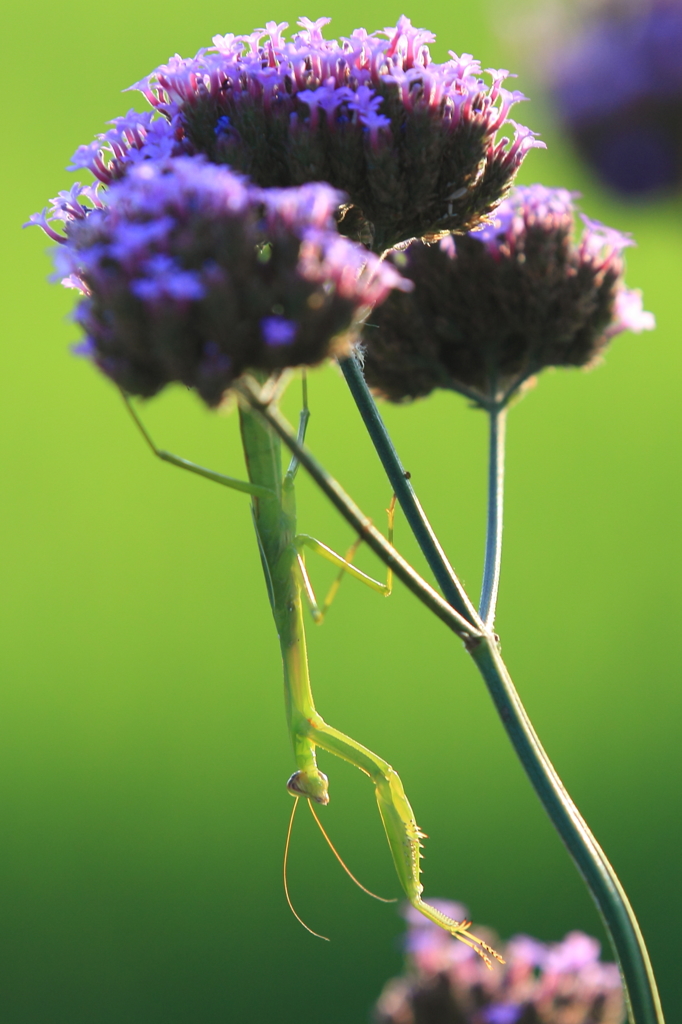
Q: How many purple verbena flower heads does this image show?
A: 5